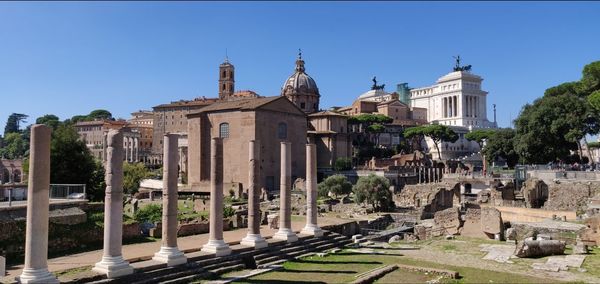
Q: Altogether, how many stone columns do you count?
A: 7